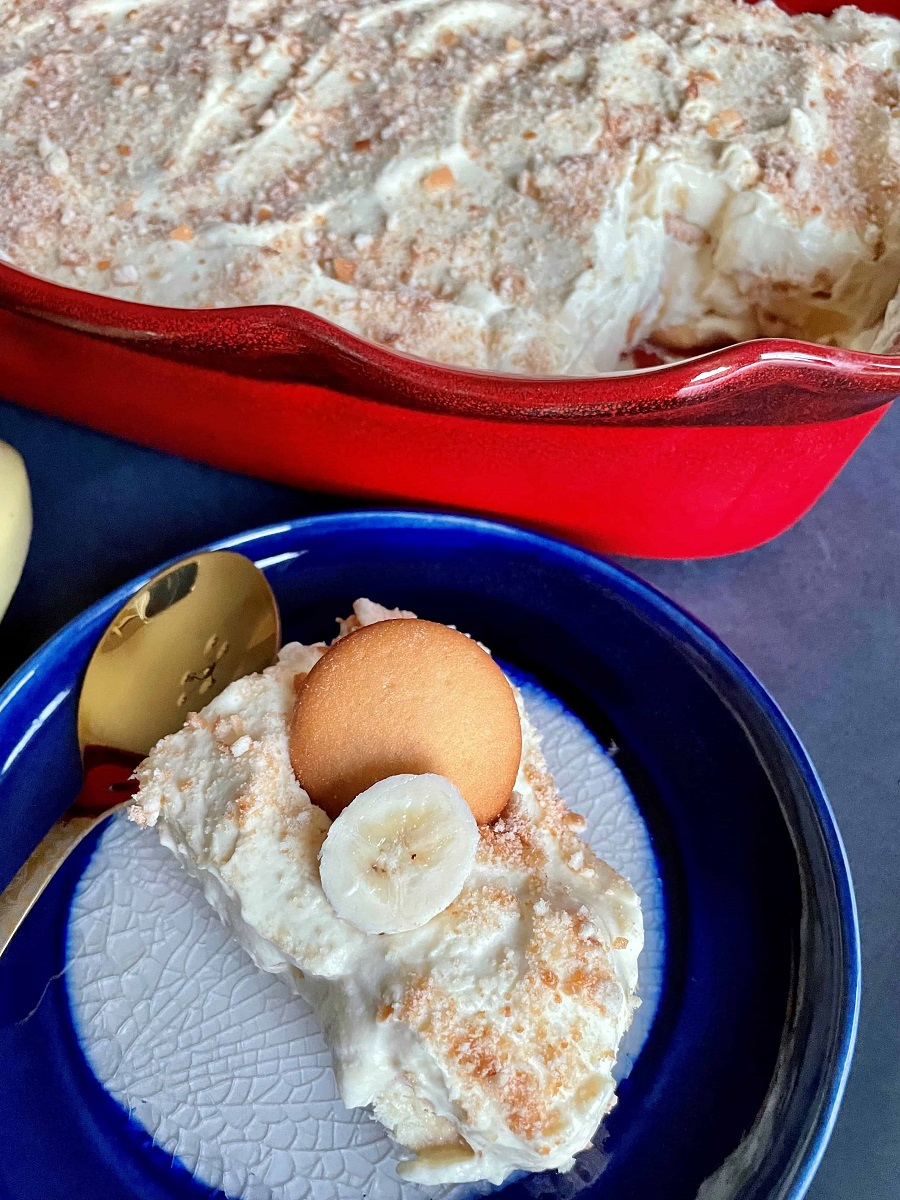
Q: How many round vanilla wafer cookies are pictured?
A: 1